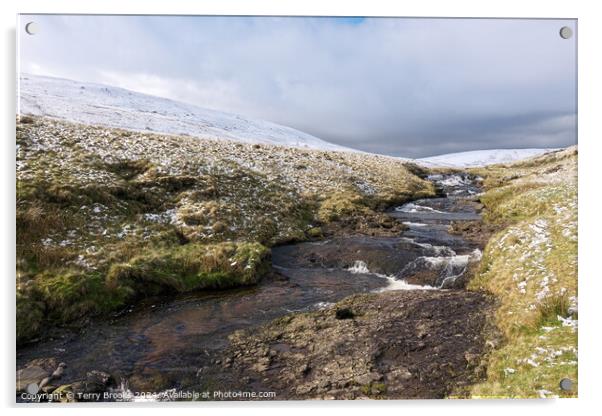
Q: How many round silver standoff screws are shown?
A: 4